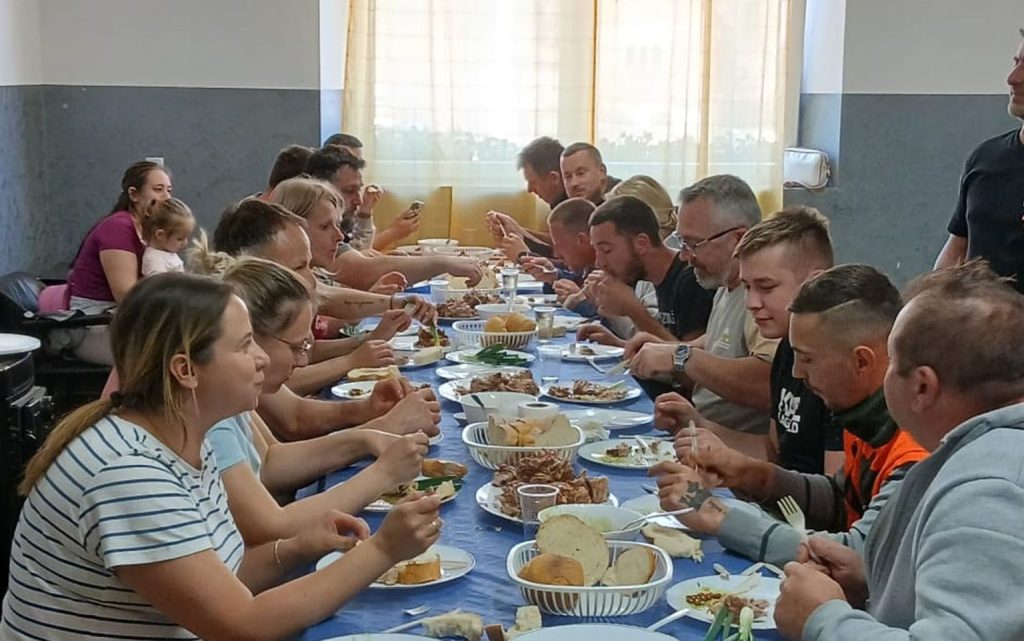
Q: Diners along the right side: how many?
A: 9